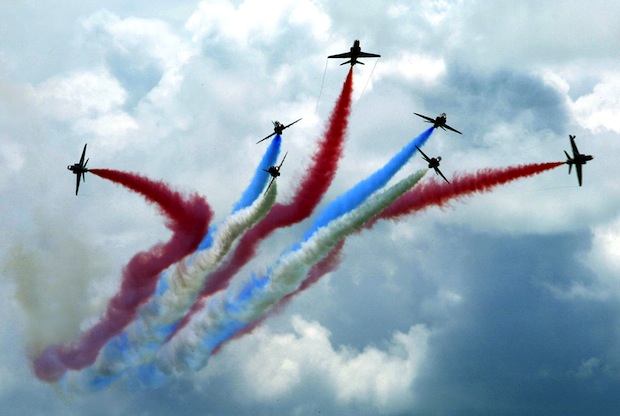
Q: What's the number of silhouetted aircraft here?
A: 7